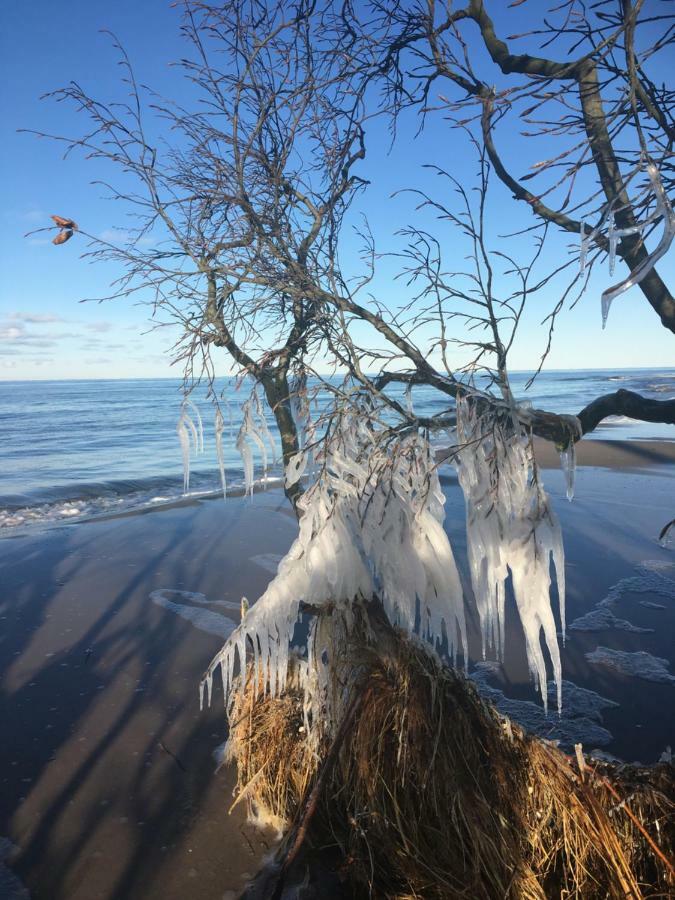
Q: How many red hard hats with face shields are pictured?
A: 0